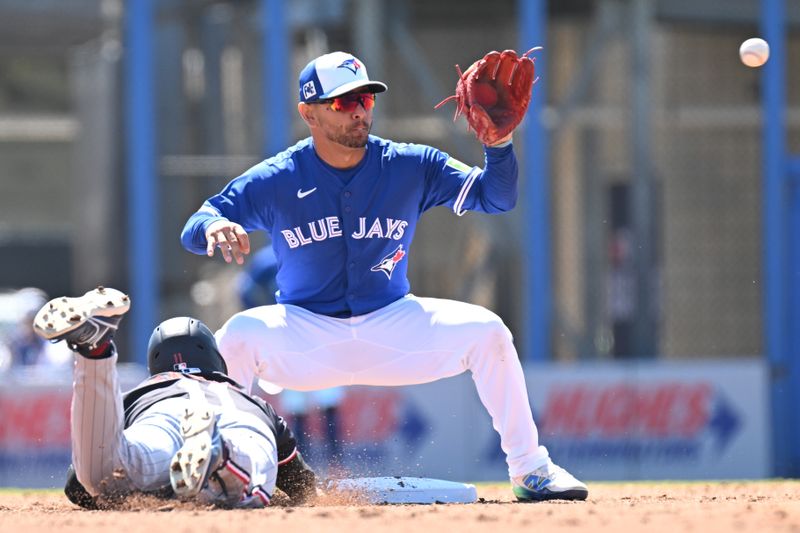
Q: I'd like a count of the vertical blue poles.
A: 4